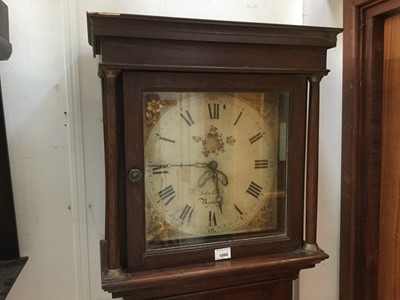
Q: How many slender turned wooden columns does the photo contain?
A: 2